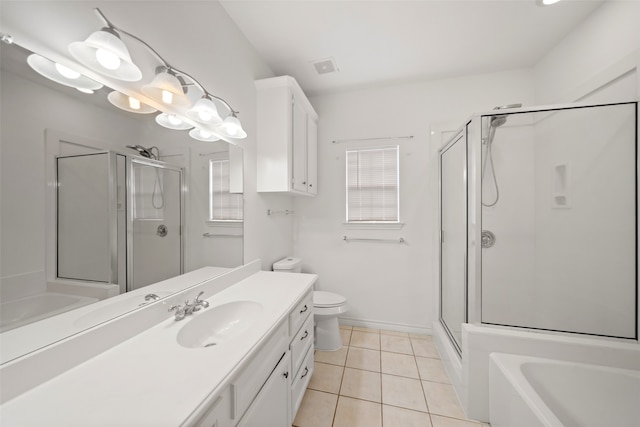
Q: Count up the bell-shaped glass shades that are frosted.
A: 4